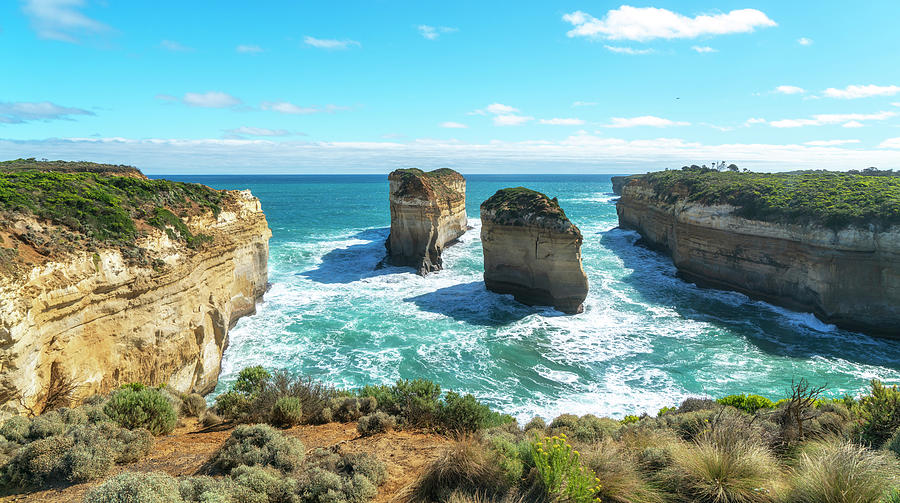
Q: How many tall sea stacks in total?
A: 2